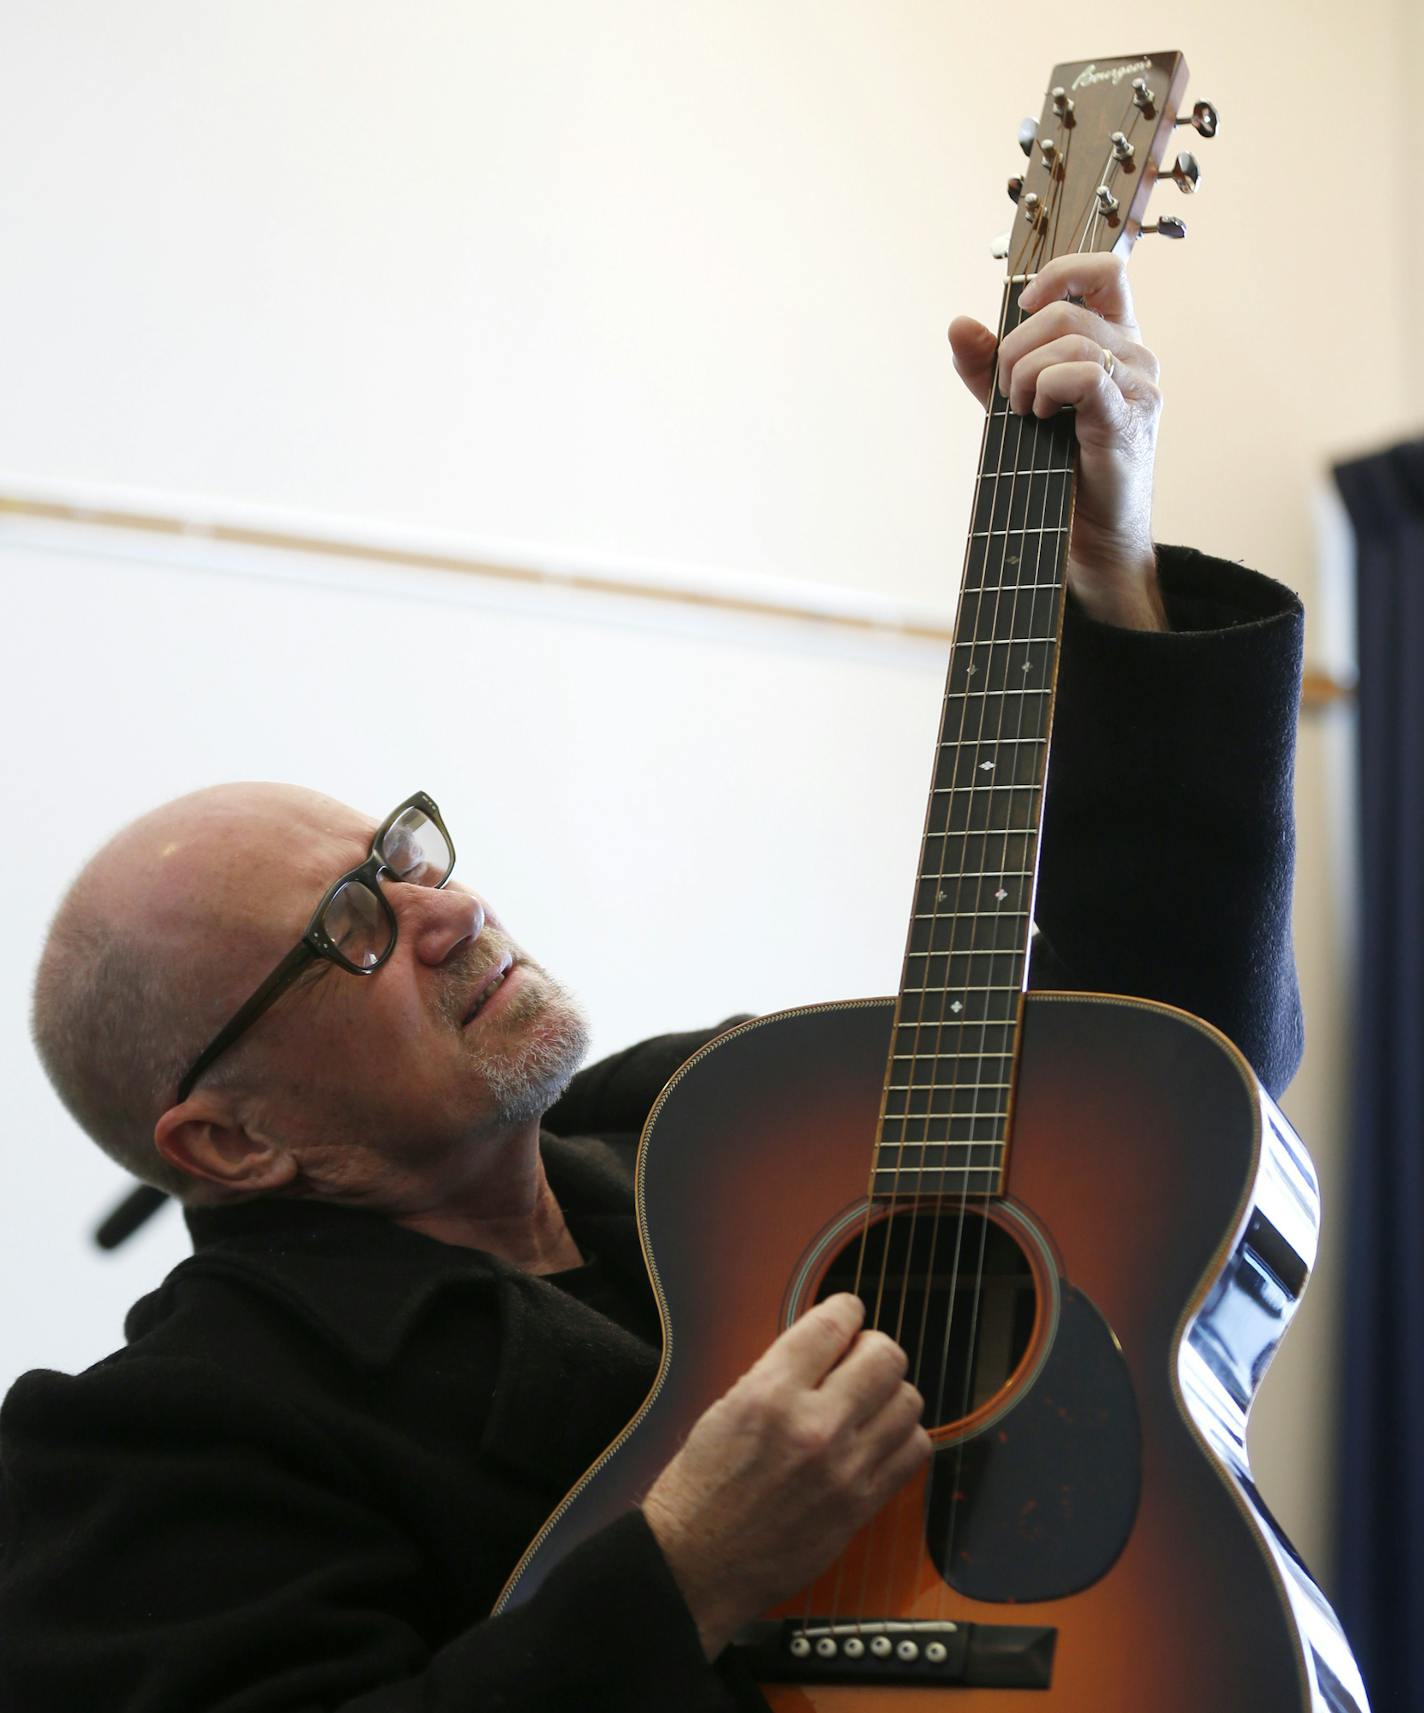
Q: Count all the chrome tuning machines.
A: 6